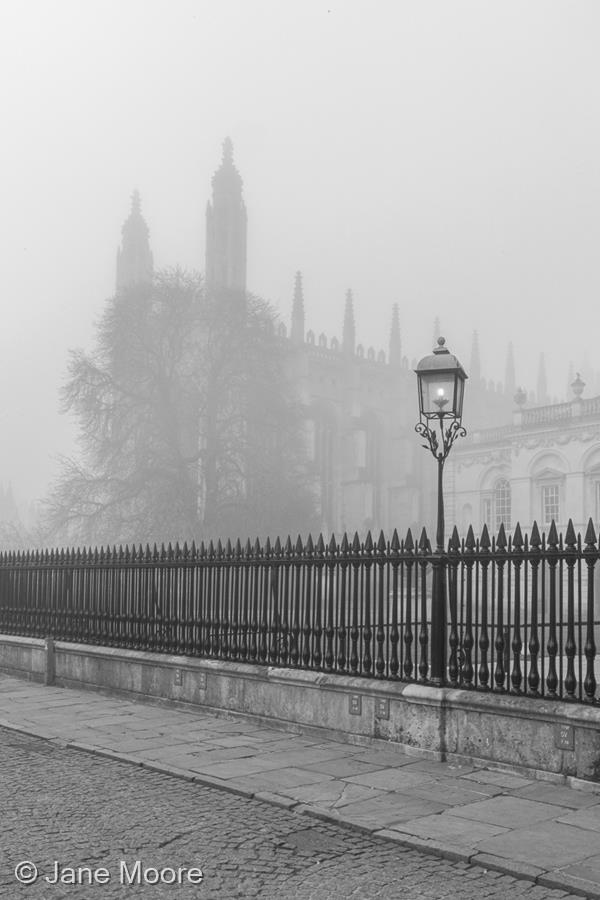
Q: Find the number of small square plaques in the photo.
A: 5